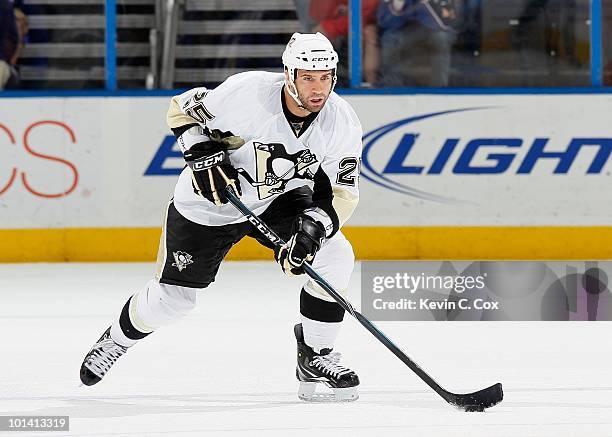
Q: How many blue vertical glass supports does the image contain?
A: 3